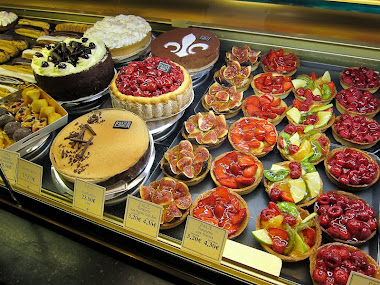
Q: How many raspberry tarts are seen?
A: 6